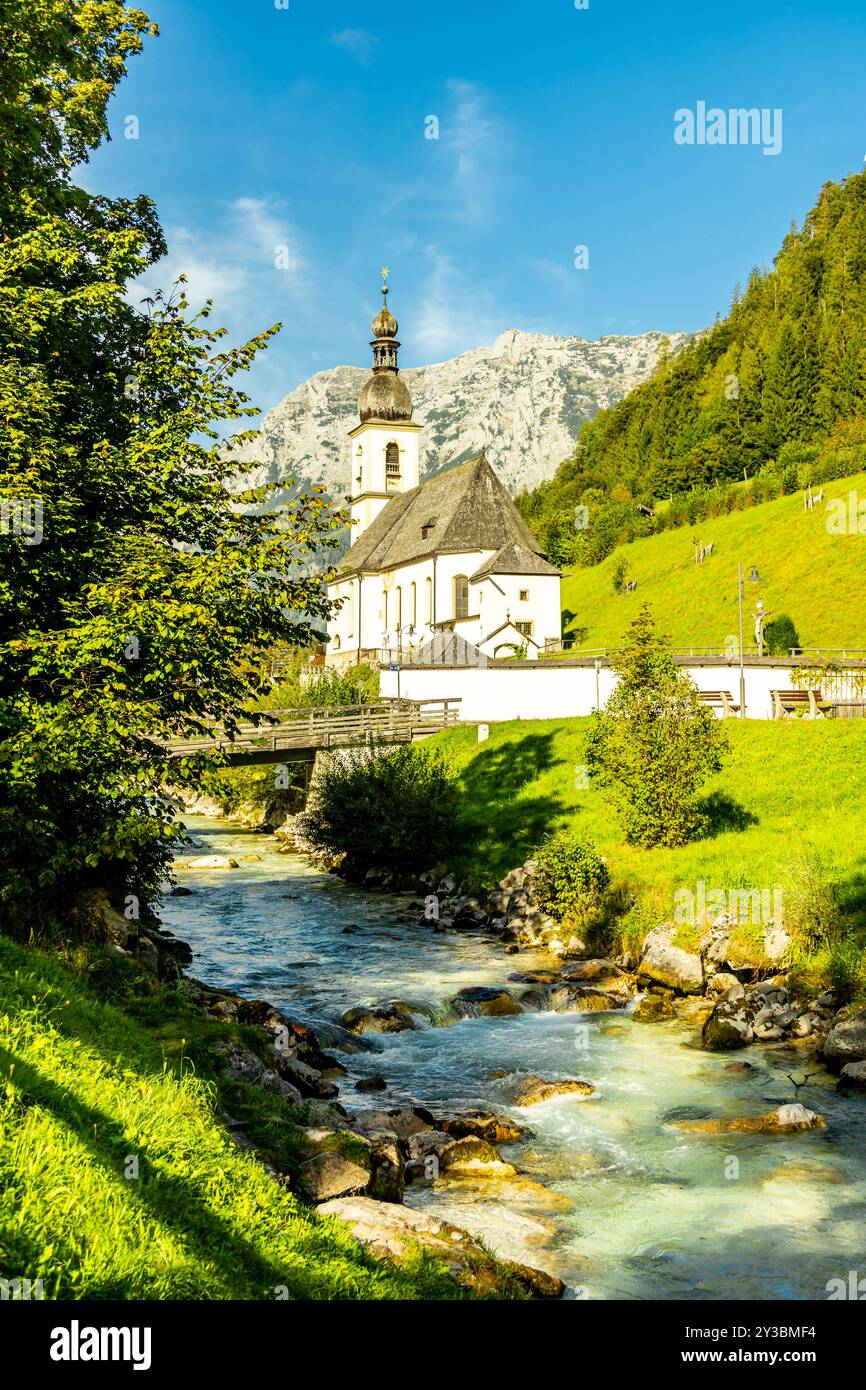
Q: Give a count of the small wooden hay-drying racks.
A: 3